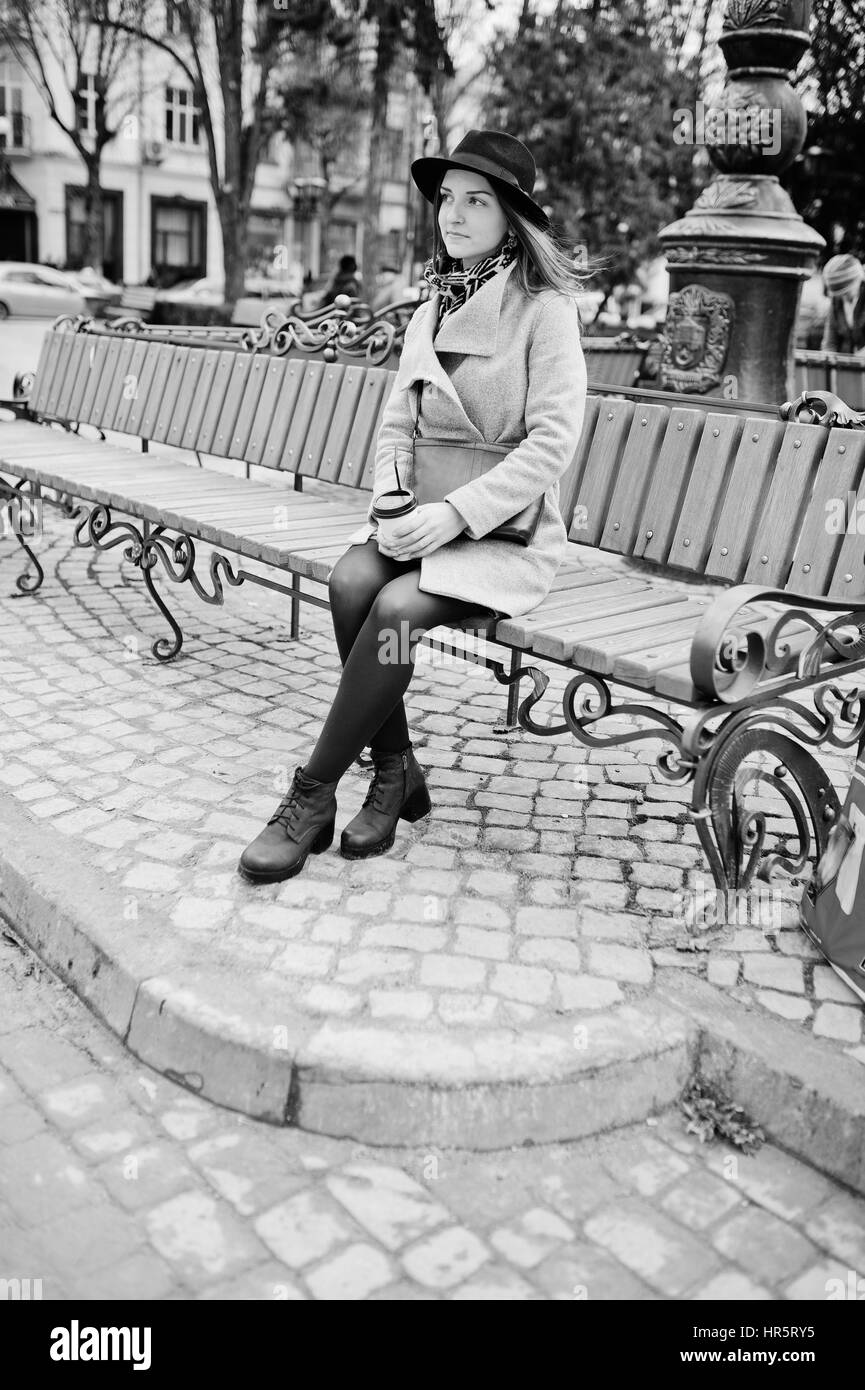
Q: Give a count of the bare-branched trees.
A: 2